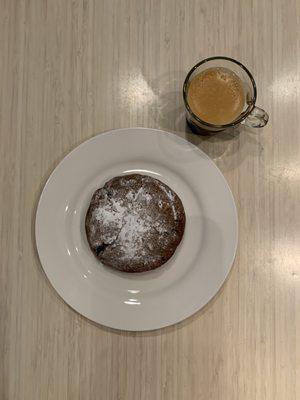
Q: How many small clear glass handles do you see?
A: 1